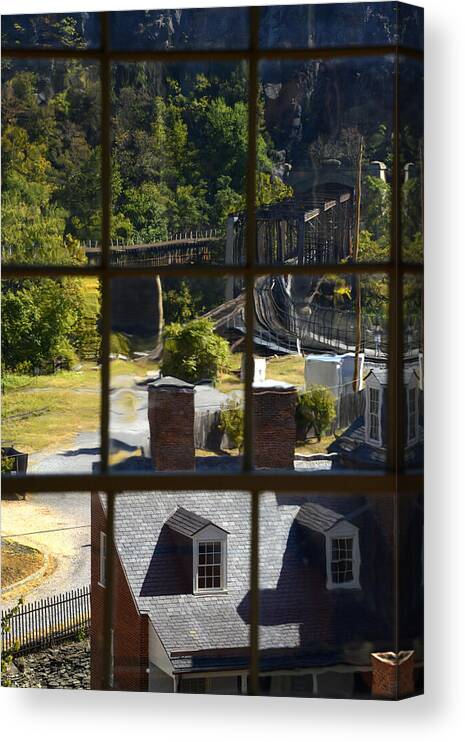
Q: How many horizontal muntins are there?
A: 3